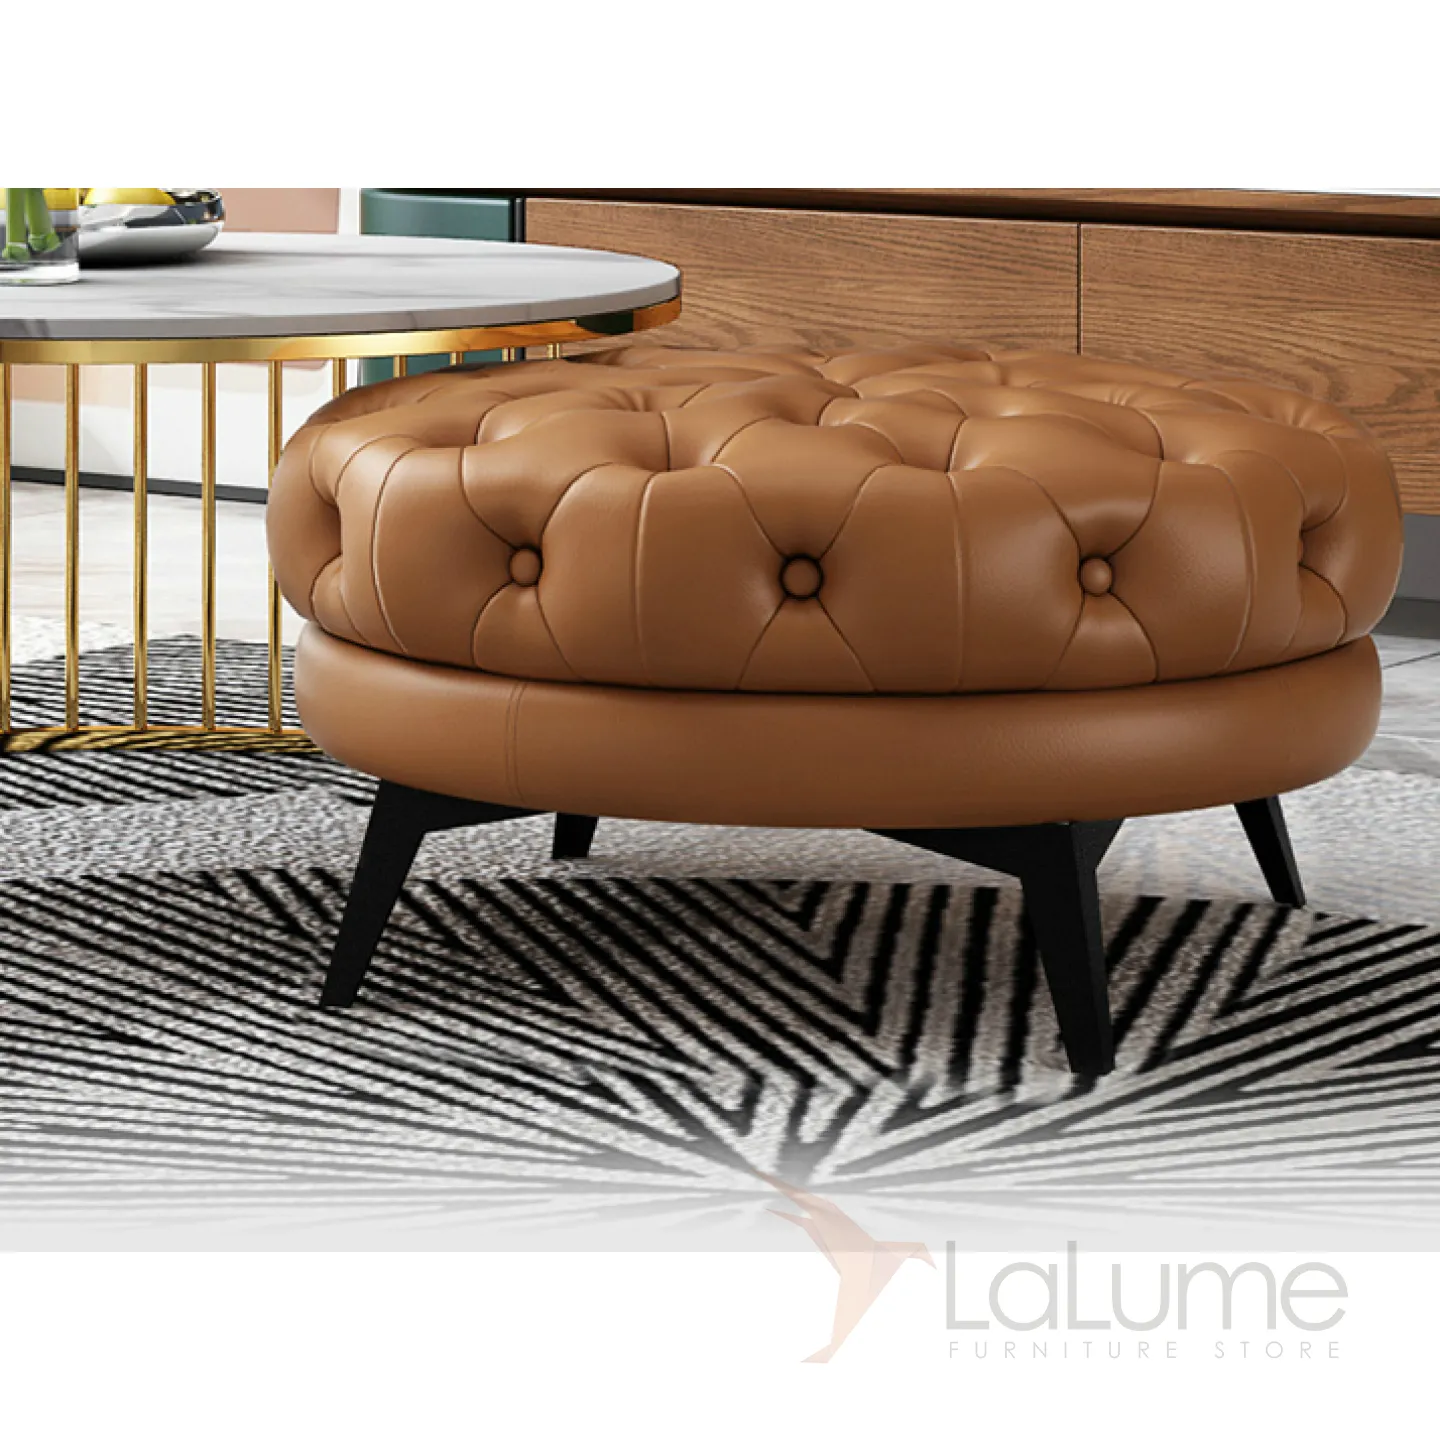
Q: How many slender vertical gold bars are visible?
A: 10